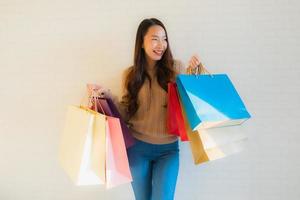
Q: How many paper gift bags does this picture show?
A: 6